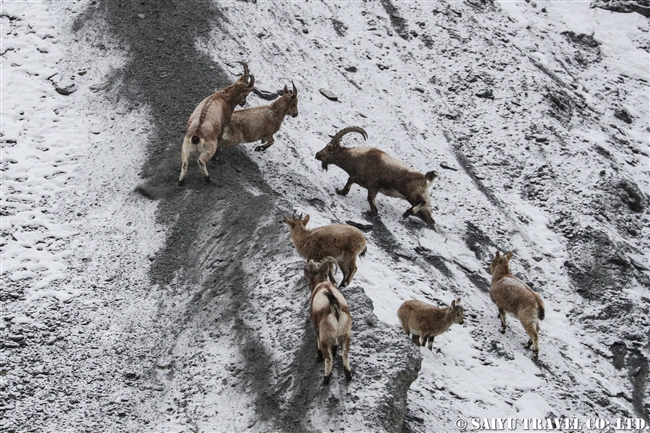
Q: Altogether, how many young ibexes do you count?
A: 3